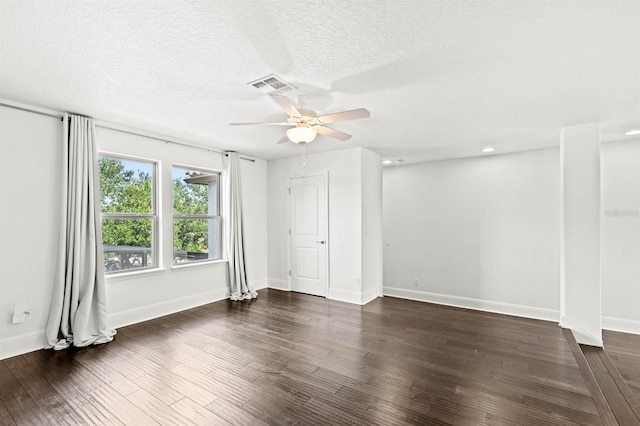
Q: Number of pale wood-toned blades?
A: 5